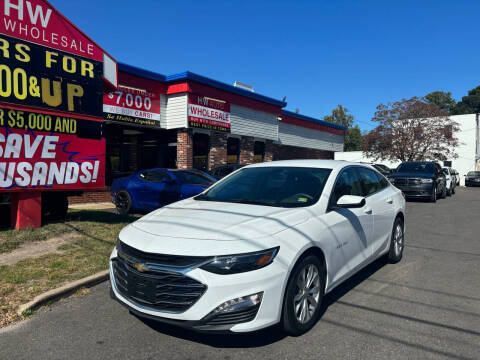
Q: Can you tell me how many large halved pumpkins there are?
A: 0